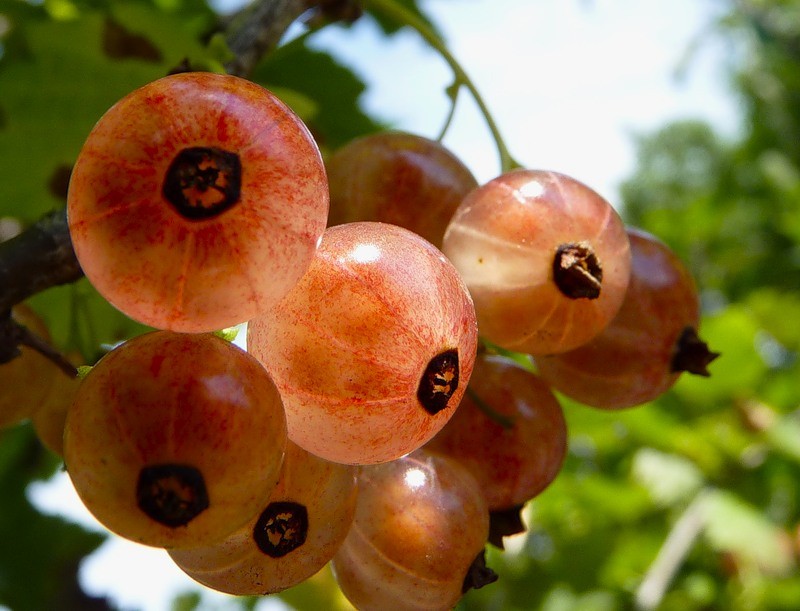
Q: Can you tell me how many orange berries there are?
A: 9